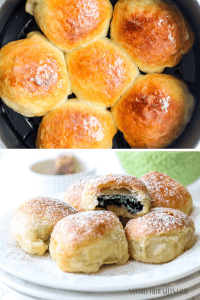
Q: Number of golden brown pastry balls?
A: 12